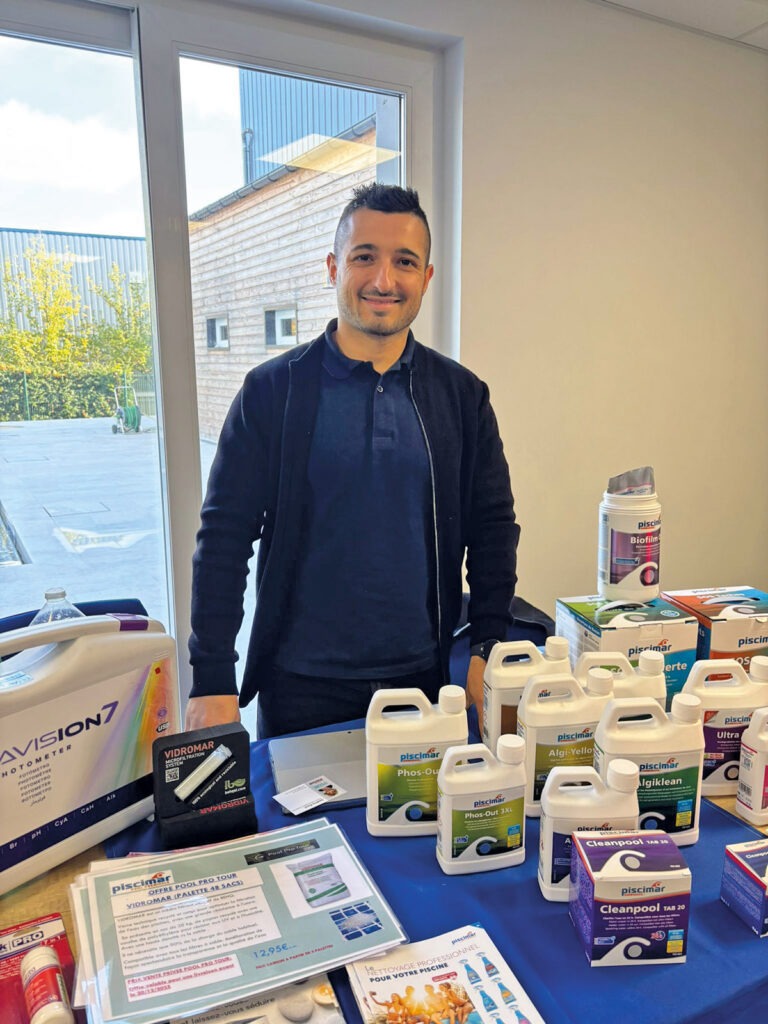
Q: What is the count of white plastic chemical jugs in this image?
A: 9